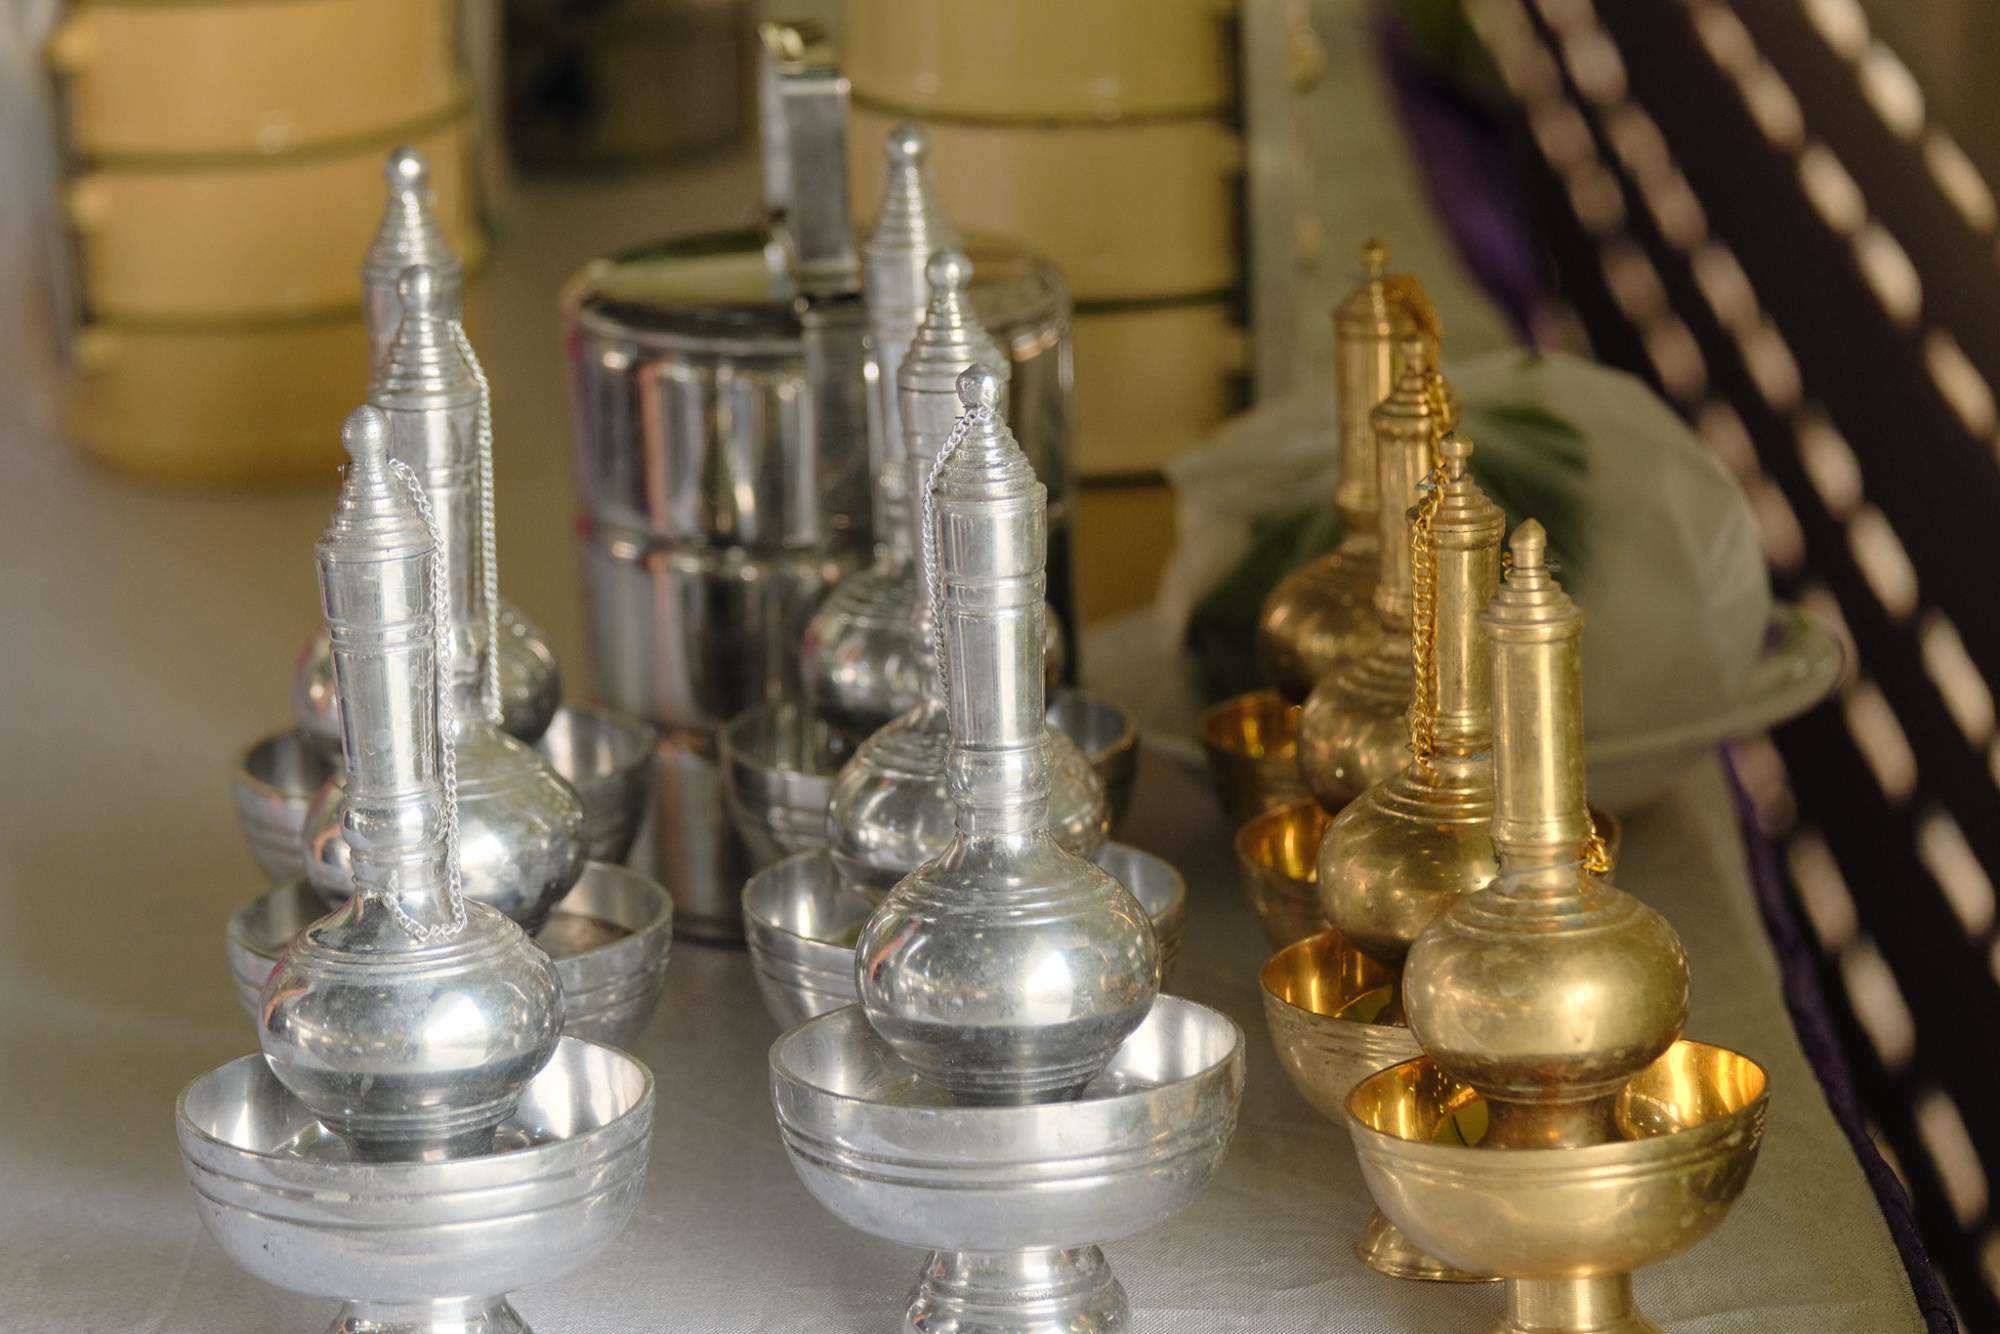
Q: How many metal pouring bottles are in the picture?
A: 10